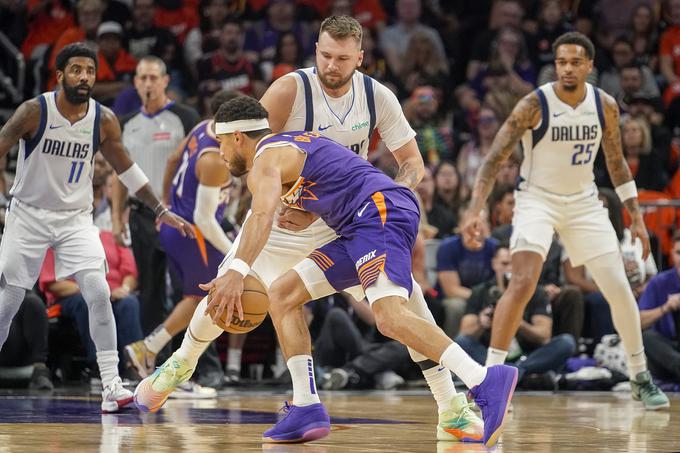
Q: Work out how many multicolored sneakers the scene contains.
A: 2